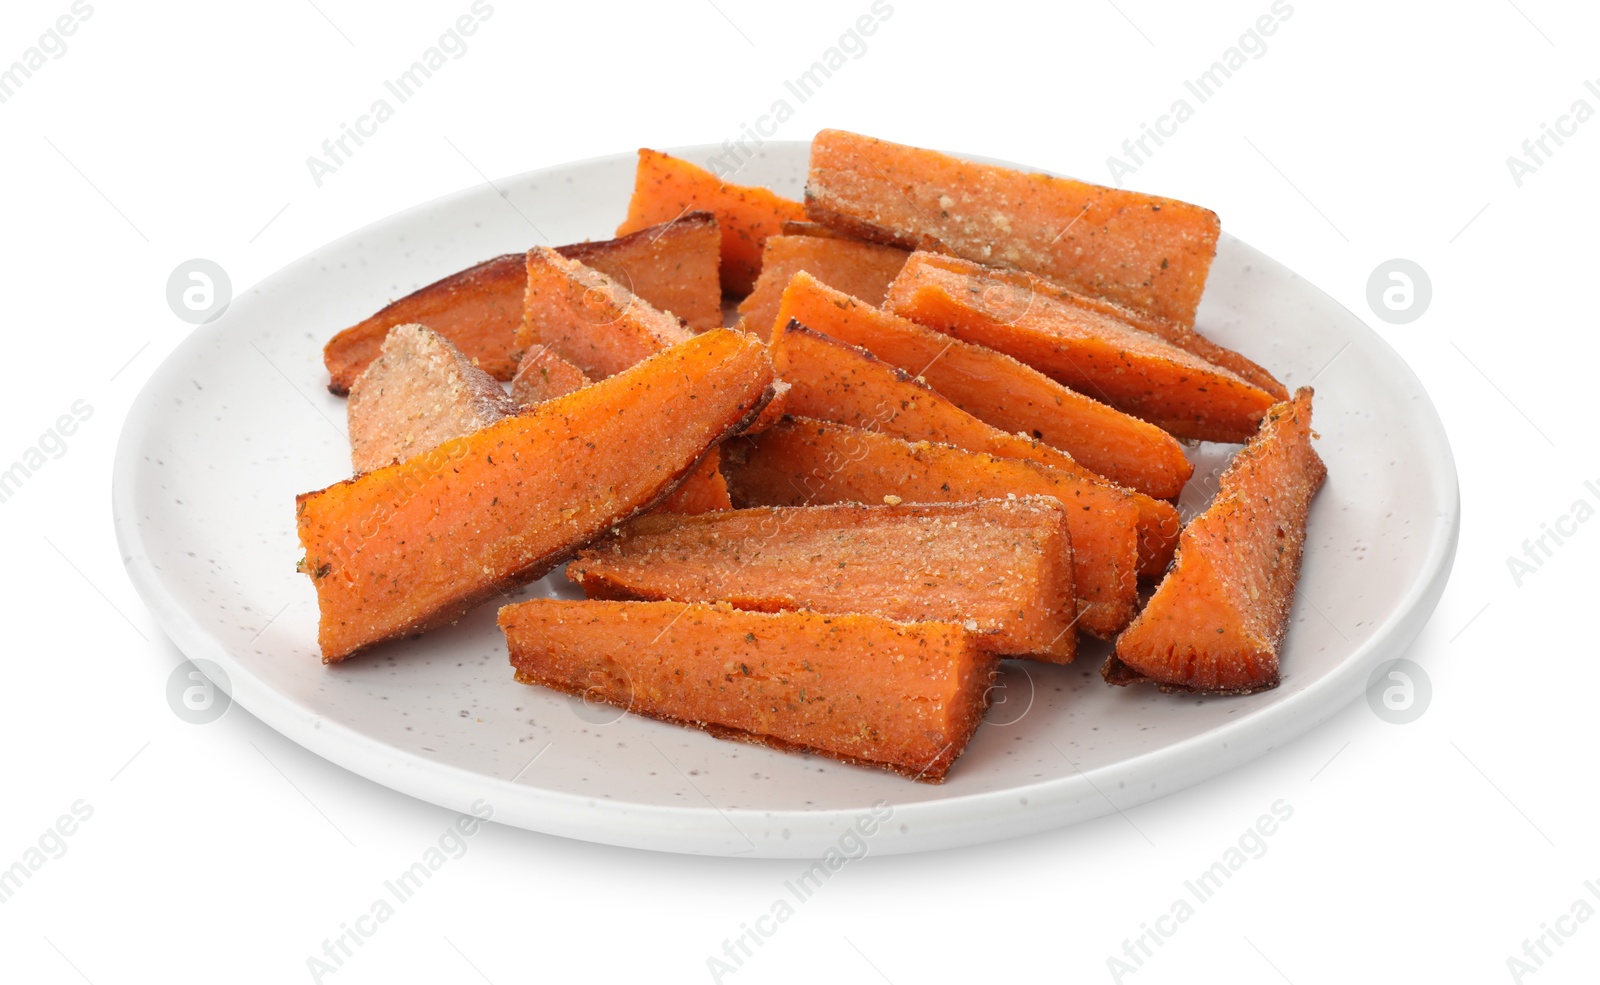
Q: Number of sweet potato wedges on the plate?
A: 15